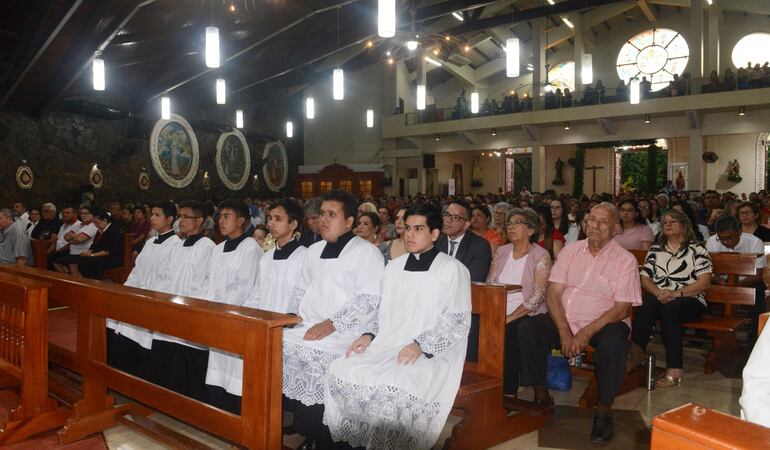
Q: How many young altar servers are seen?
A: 6